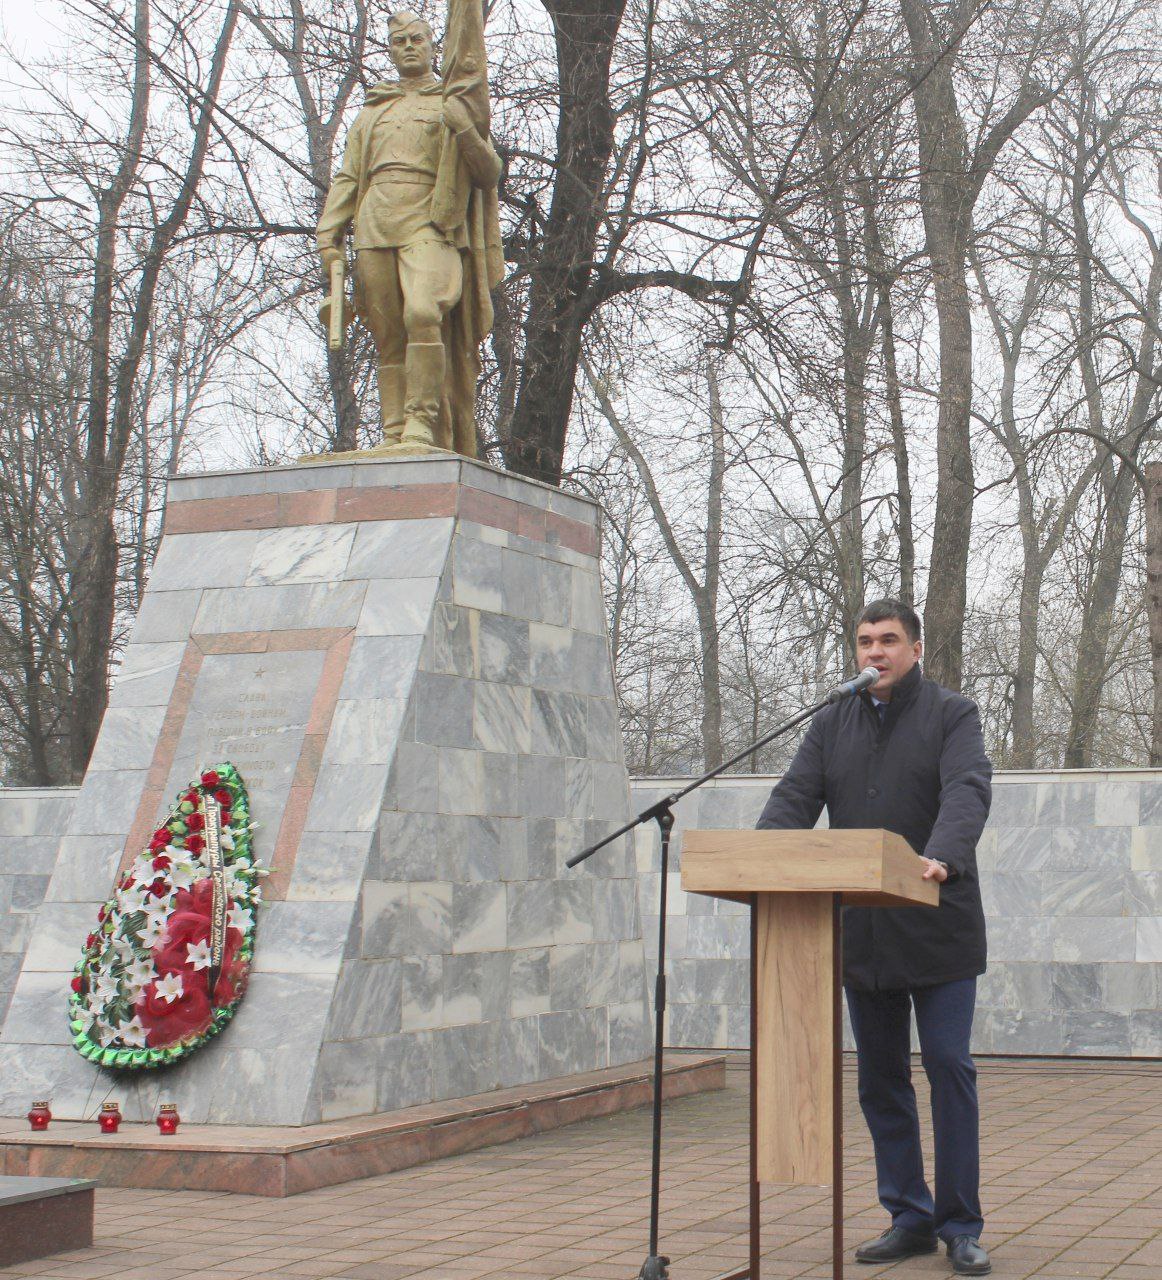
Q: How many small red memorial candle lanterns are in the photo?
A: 3